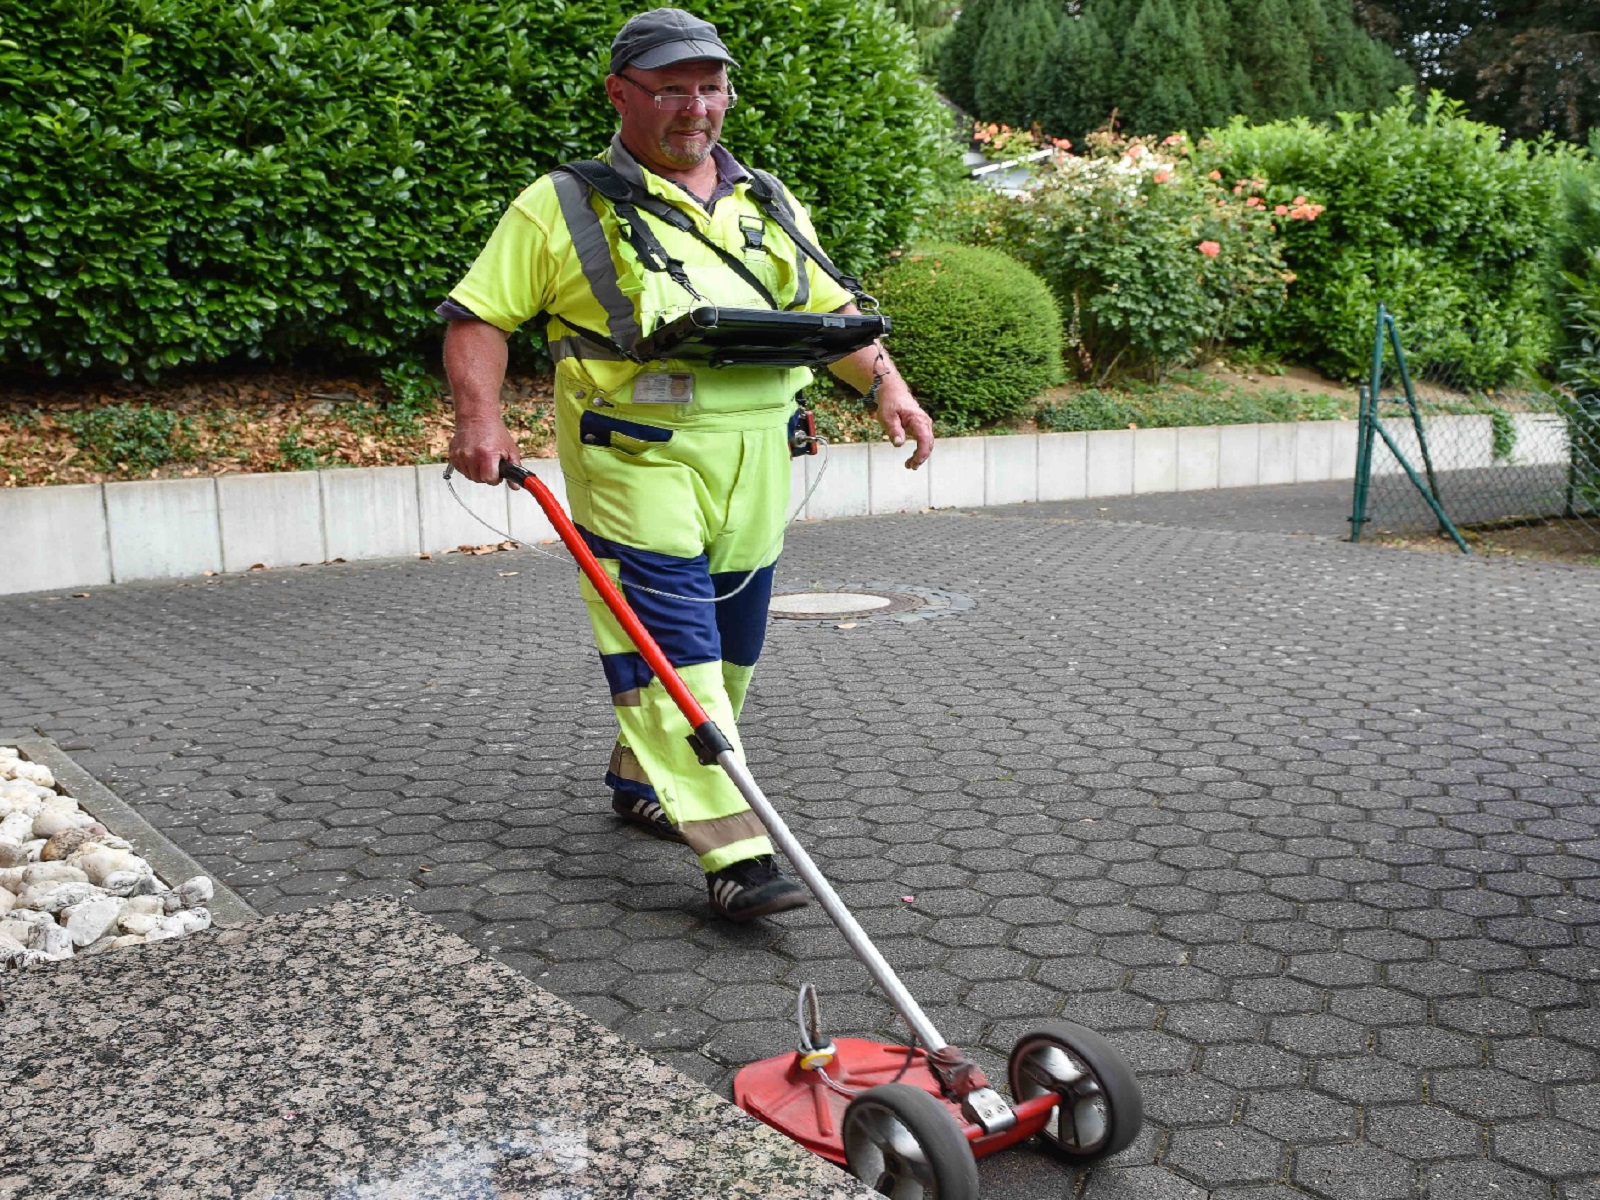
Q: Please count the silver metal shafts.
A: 1